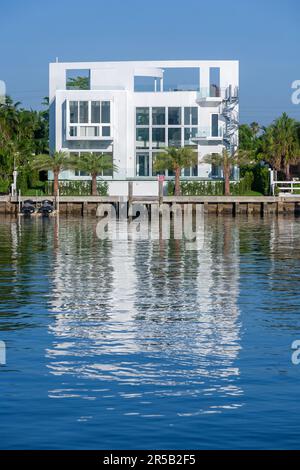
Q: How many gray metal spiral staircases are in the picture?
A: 1